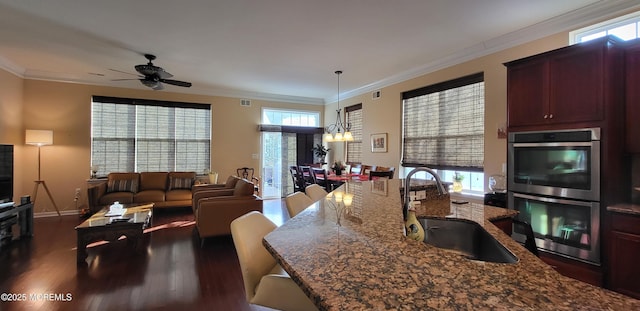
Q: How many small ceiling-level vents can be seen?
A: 2